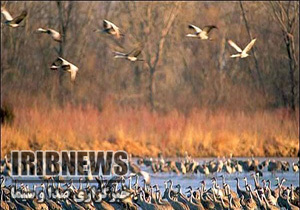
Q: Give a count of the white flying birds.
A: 7